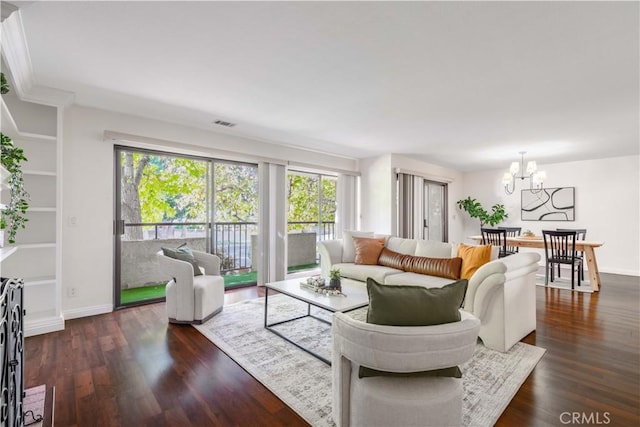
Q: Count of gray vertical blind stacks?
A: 3